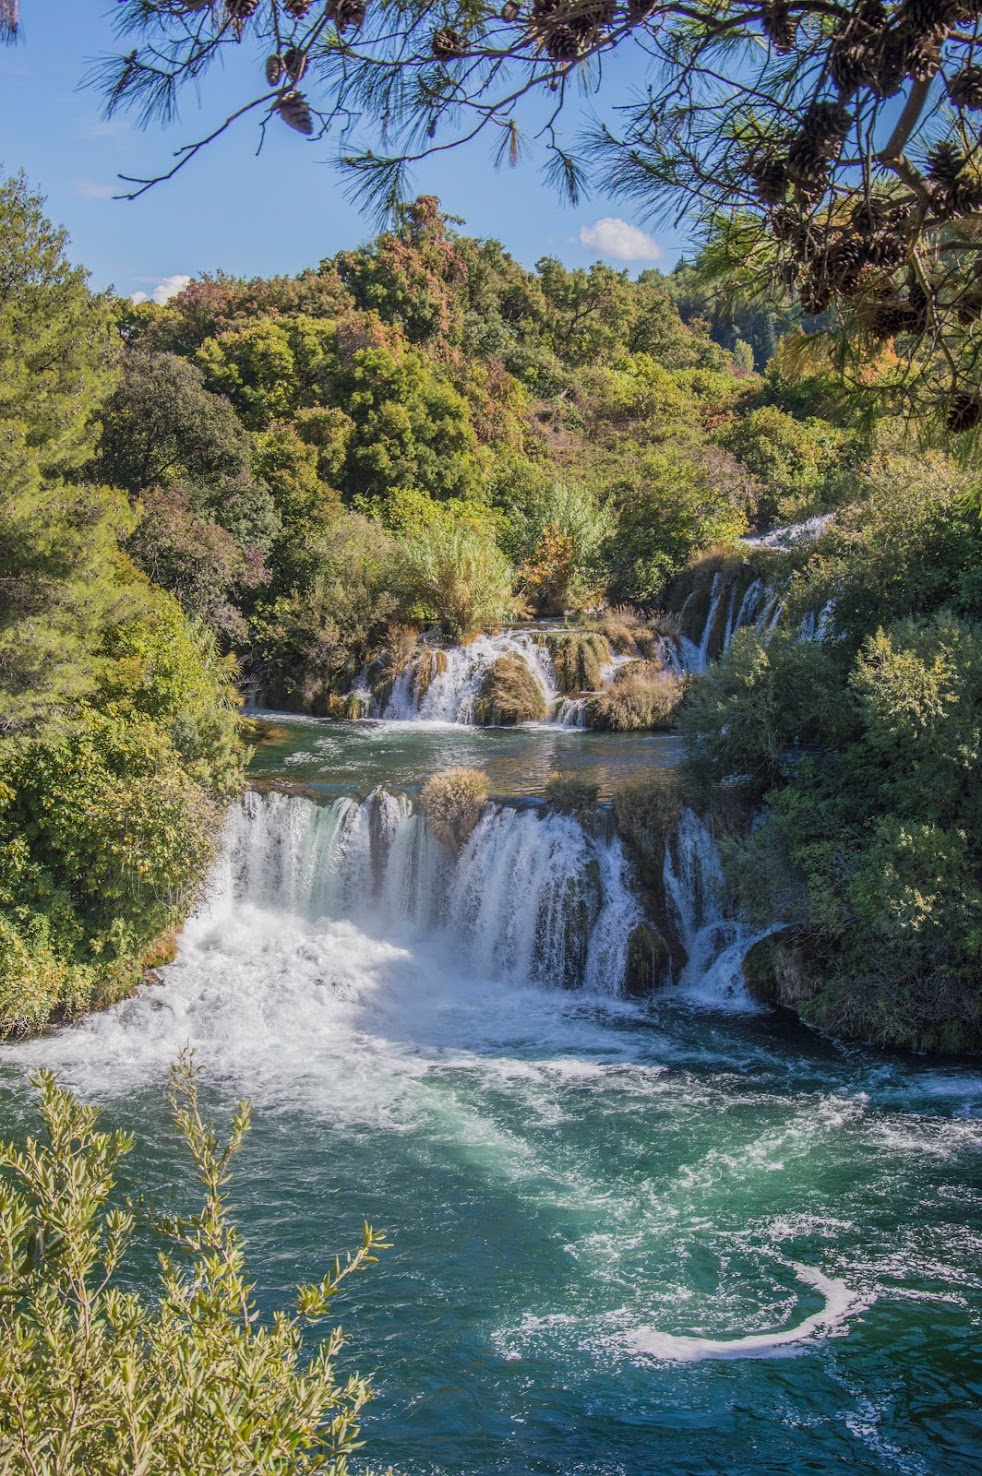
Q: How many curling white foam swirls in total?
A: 1